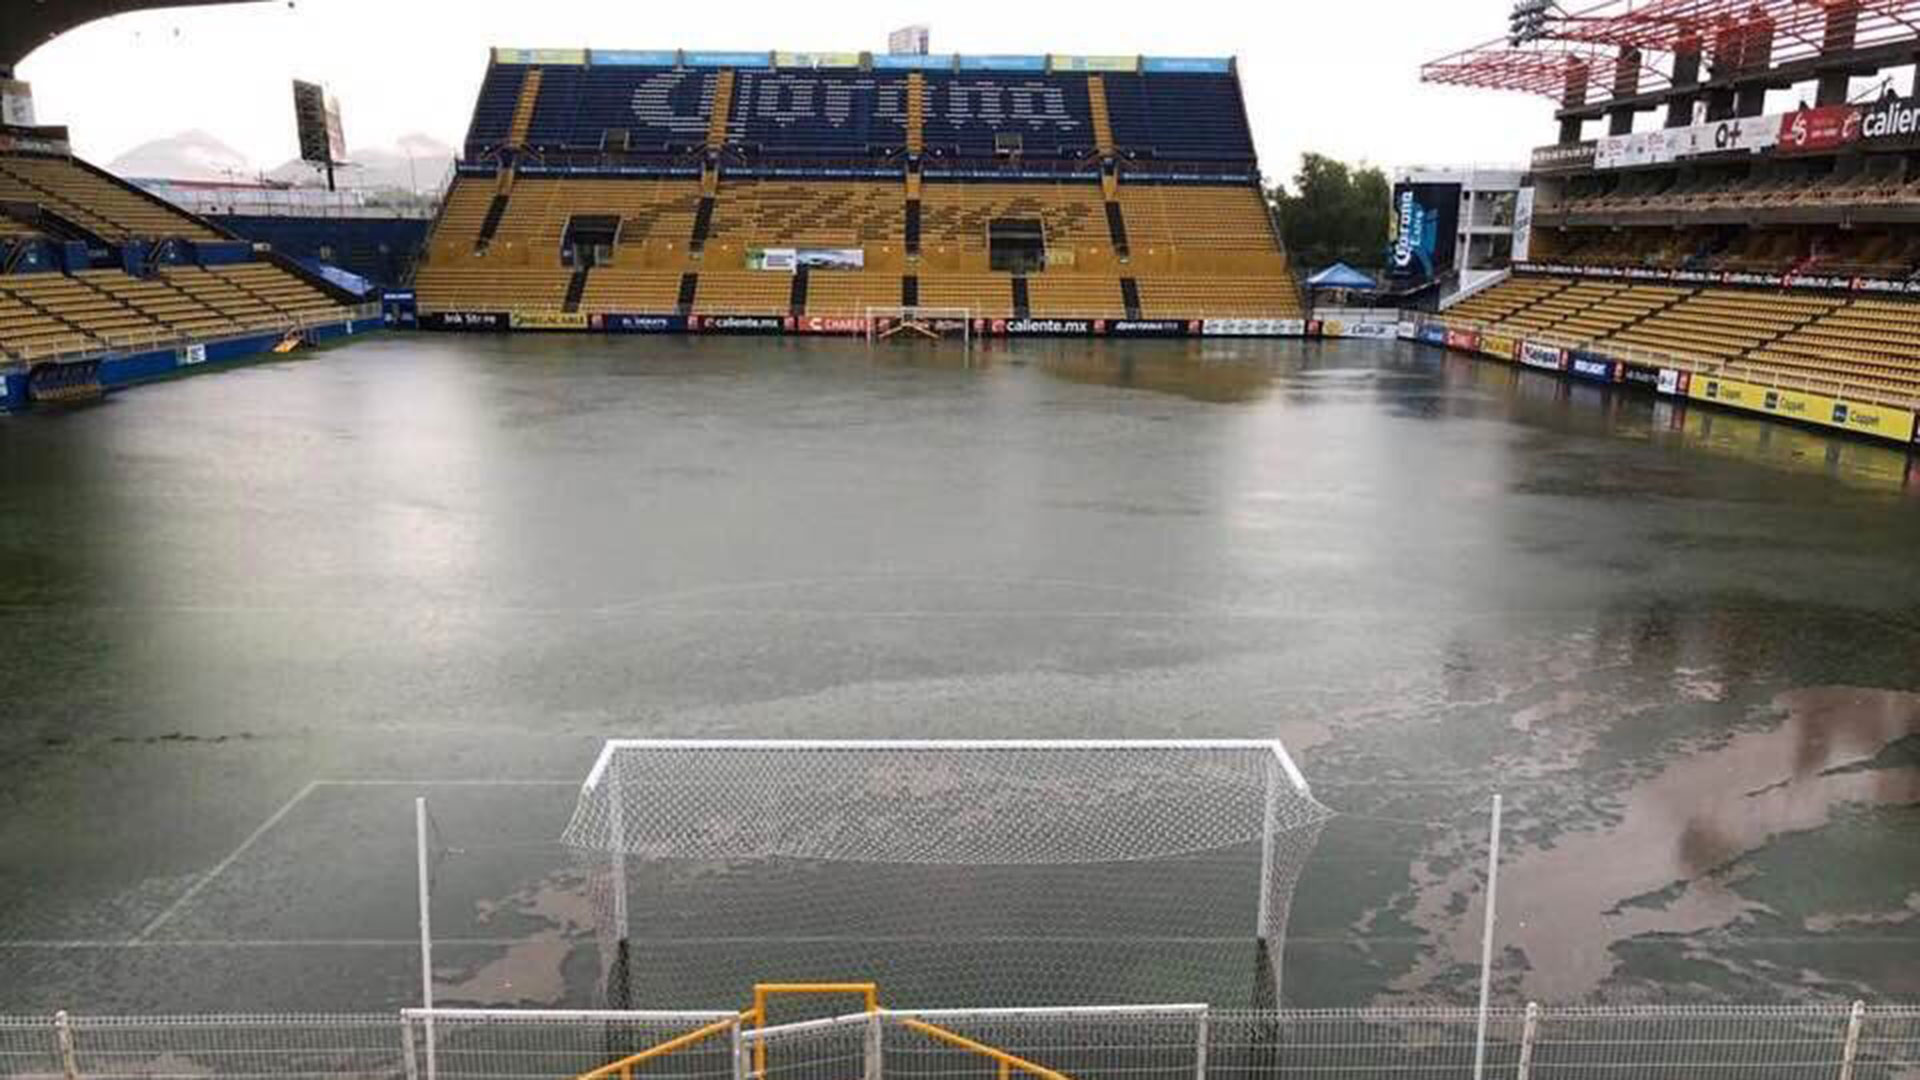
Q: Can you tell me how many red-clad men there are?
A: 0